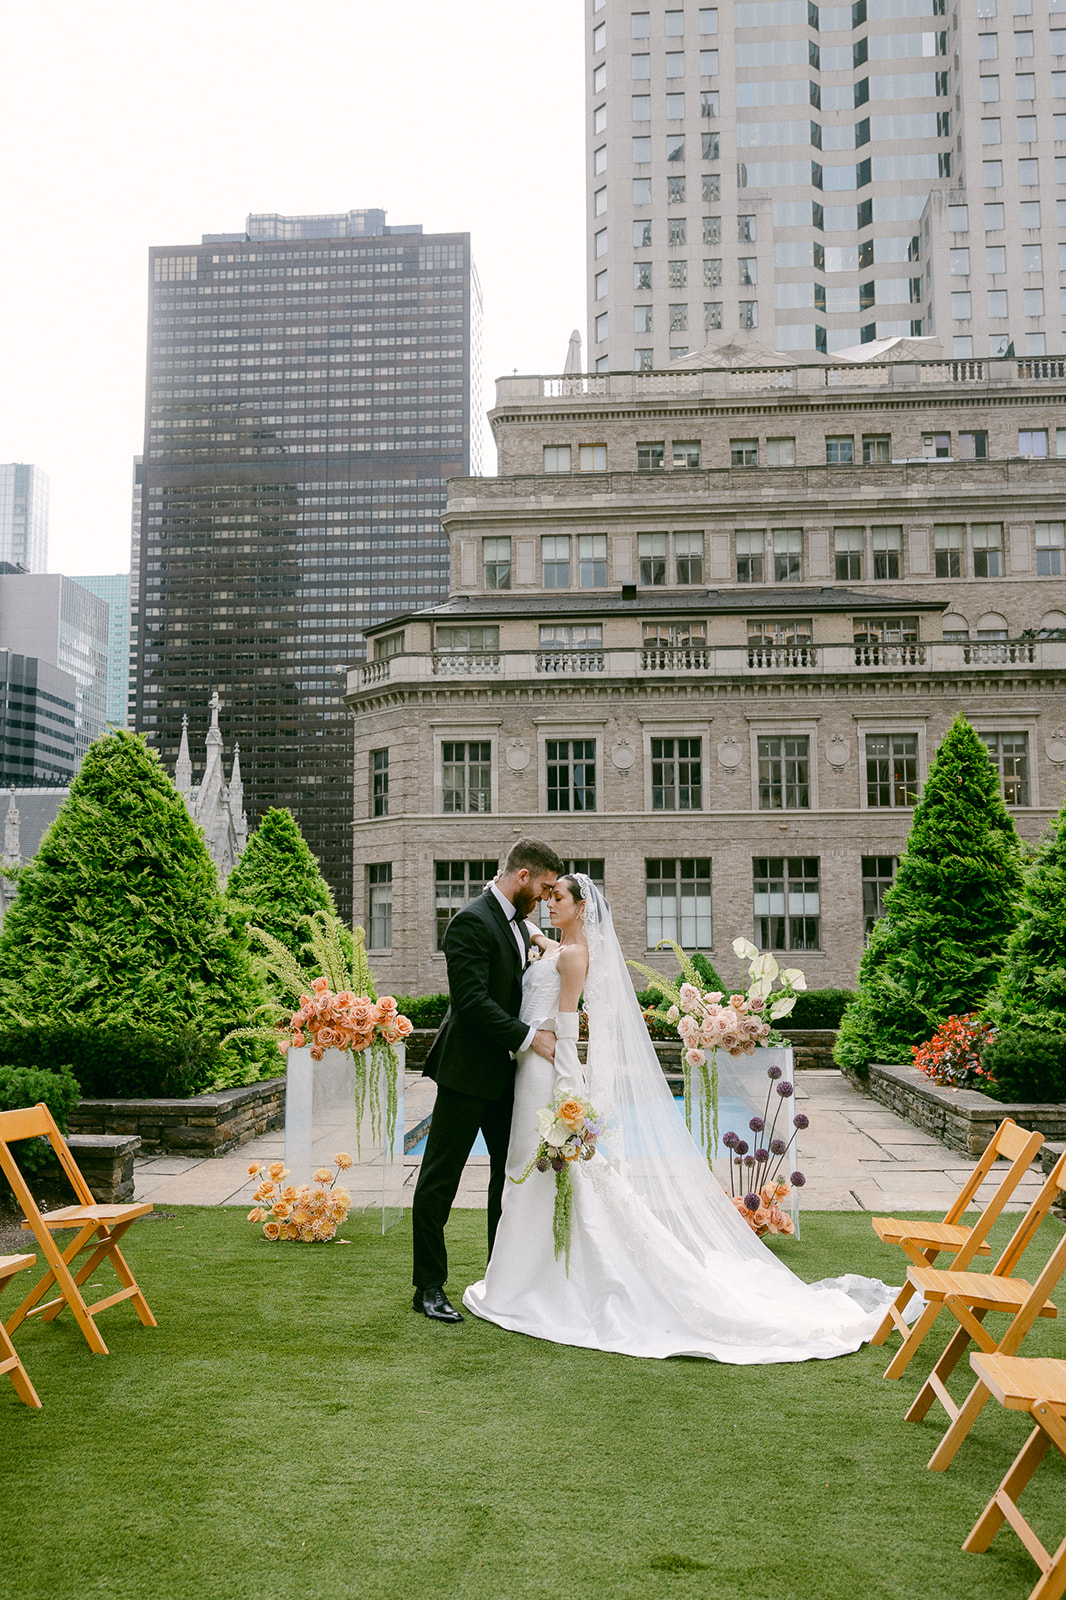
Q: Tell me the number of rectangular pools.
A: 1